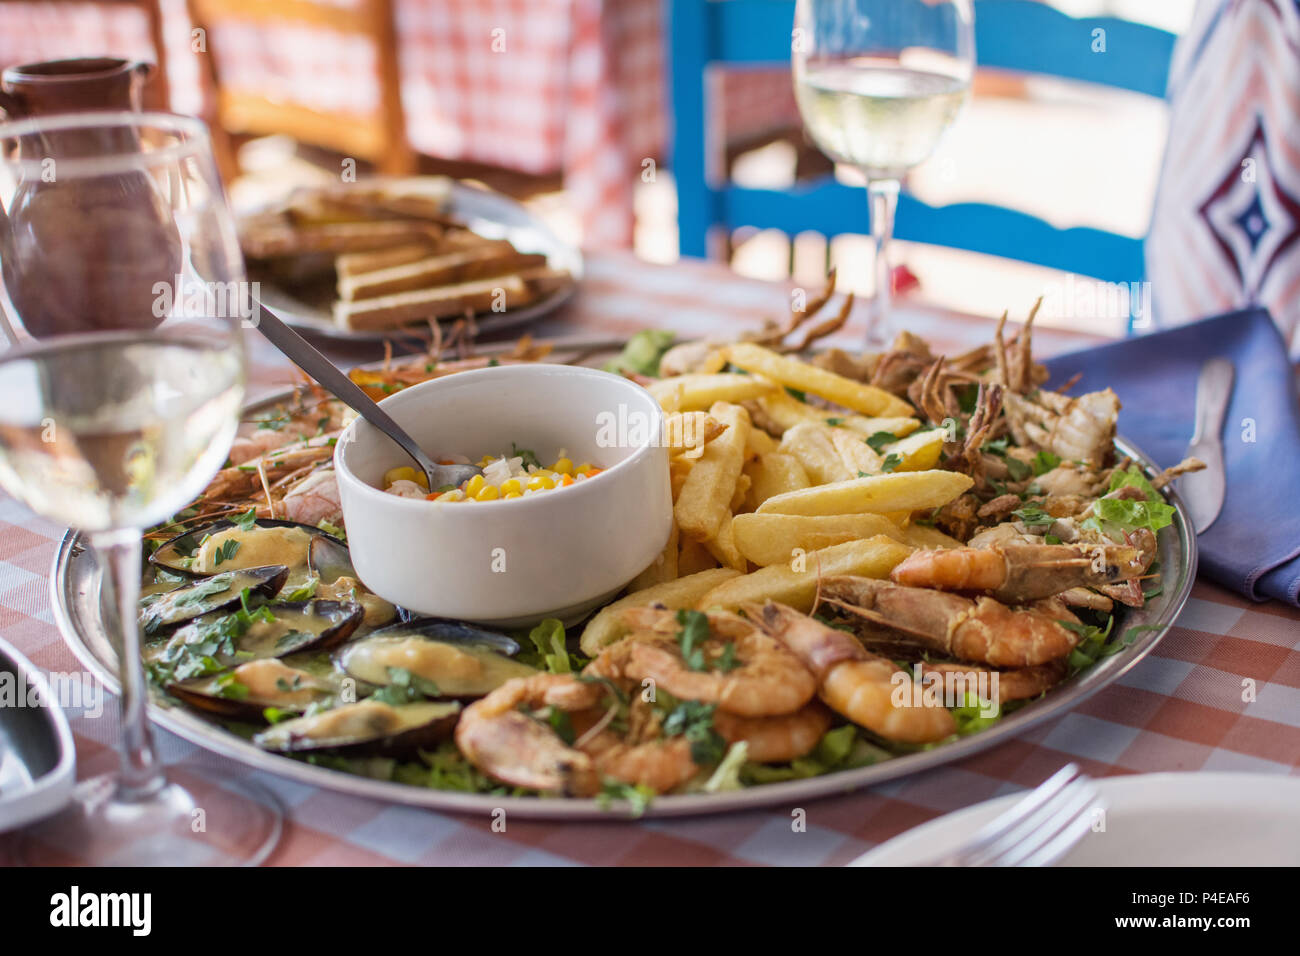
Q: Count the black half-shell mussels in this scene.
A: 7